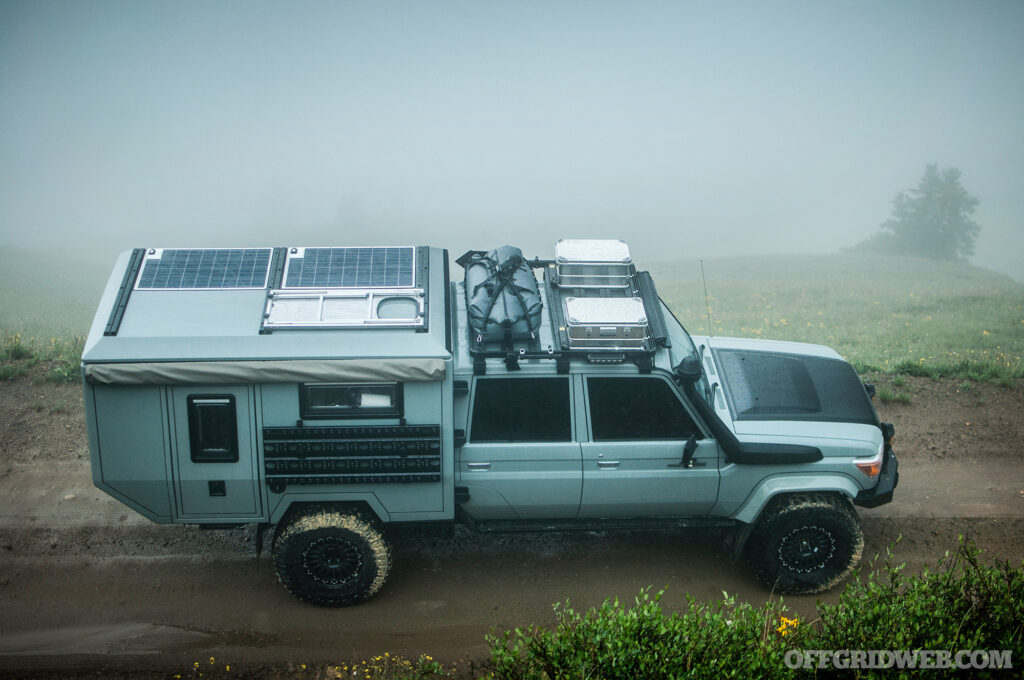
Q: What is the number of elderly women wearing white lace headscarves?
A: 0